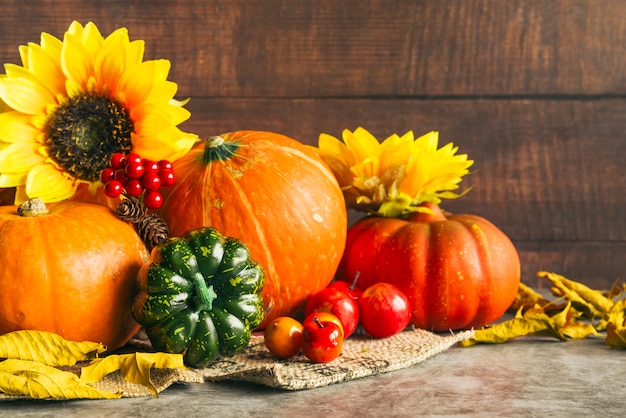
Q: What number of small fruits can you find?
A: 5